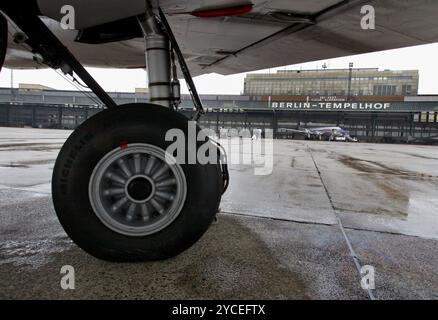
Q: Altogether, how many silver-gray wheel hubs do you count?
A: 1